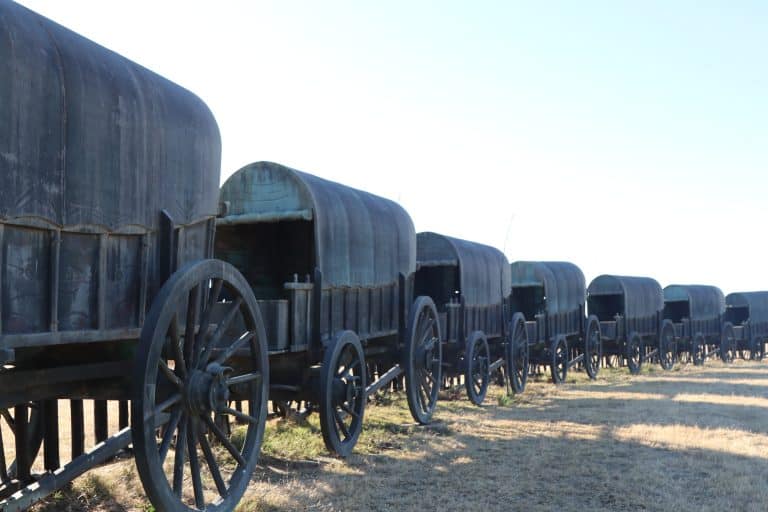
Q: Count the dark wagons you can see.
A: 7